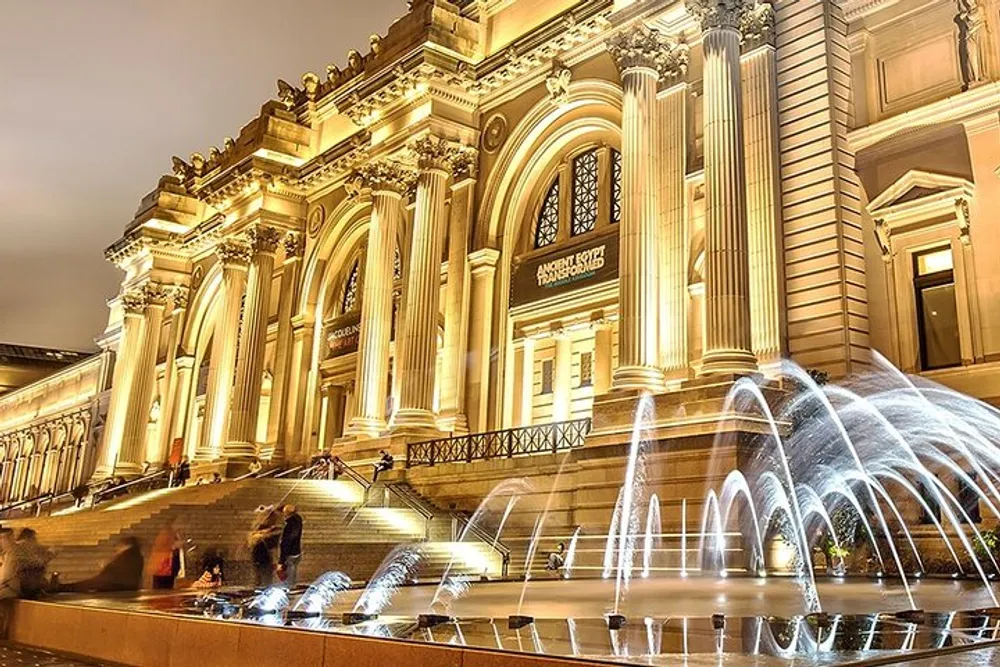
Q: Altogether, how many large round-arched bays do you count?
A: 3